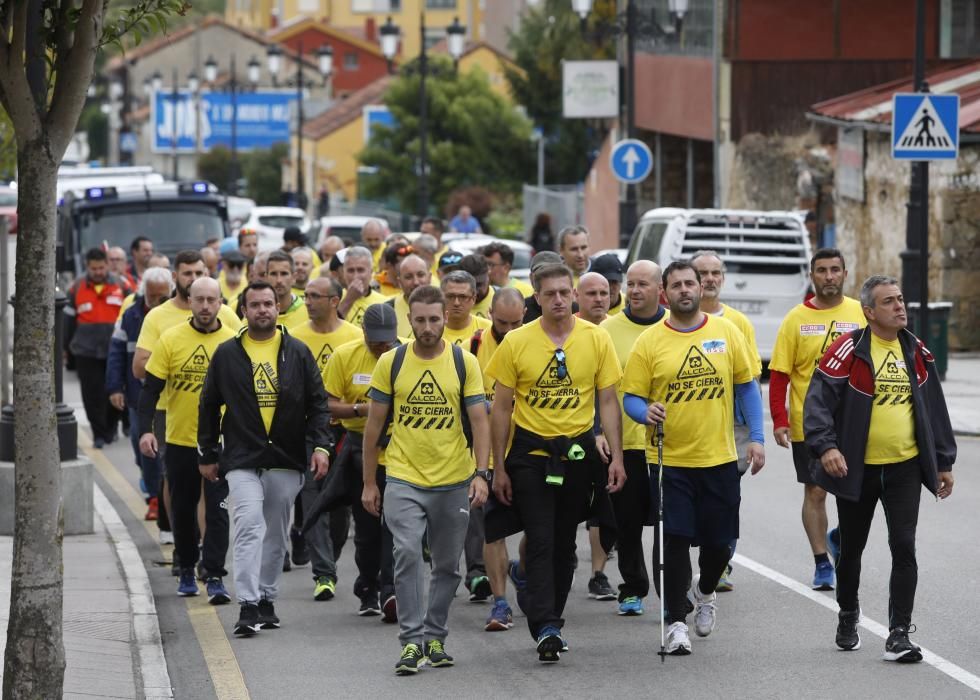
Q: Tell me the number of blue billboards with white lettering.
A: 1